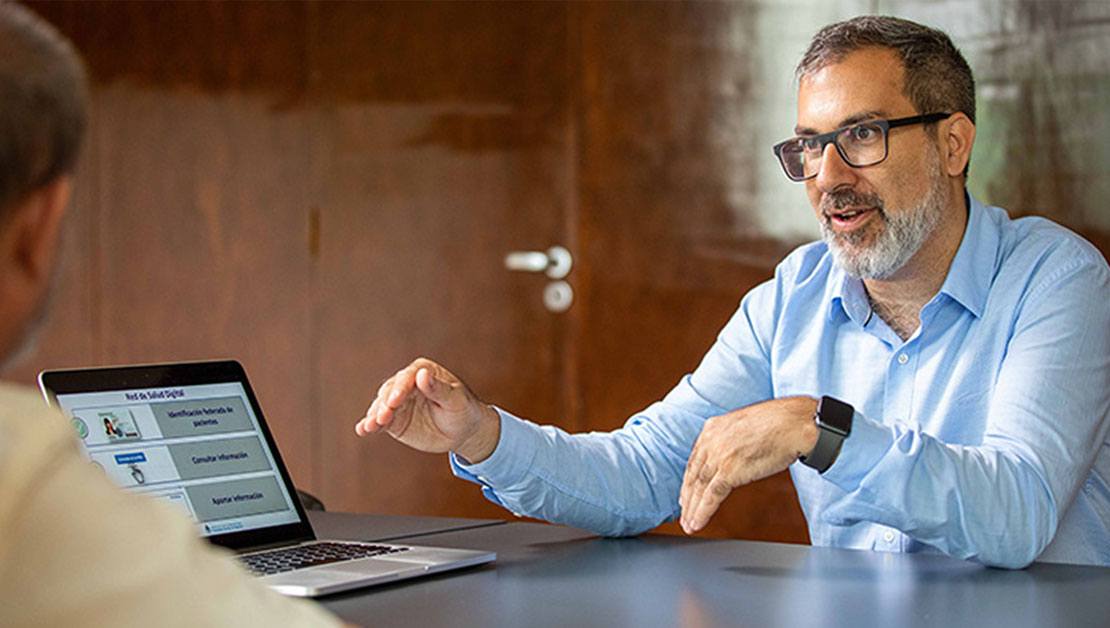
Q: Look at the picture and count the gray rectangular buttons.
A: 3